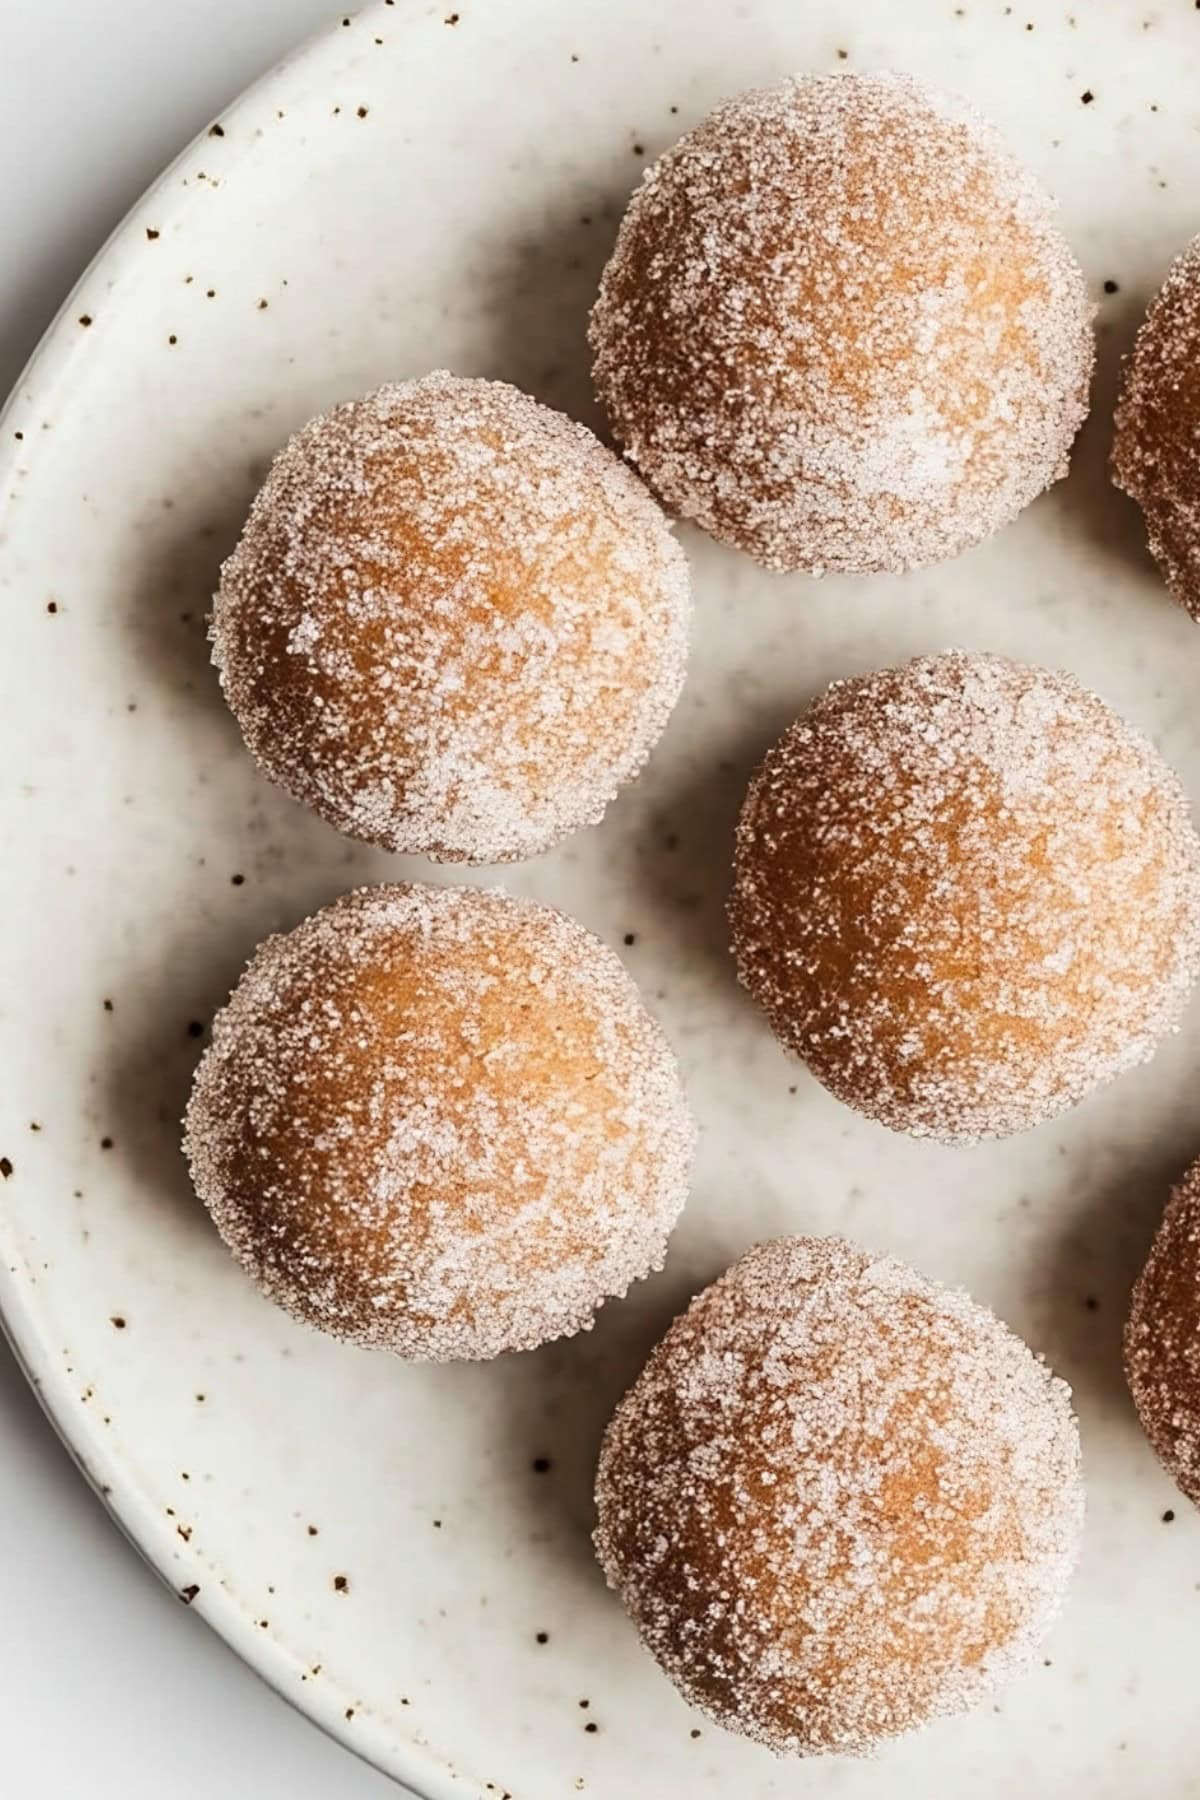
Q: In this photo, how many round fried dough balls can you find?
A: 7